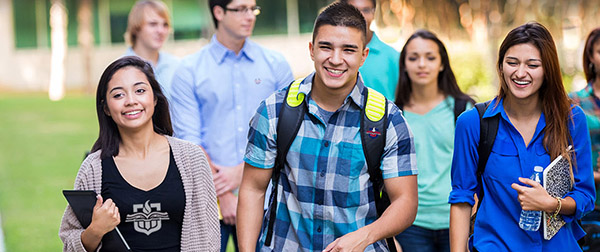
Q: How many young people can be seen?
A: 8